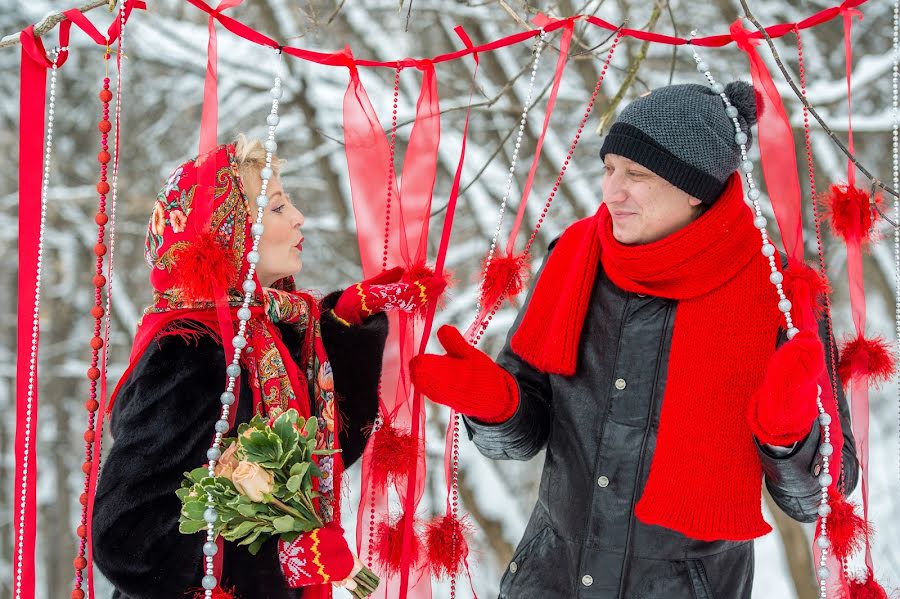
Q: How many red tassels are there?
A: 12